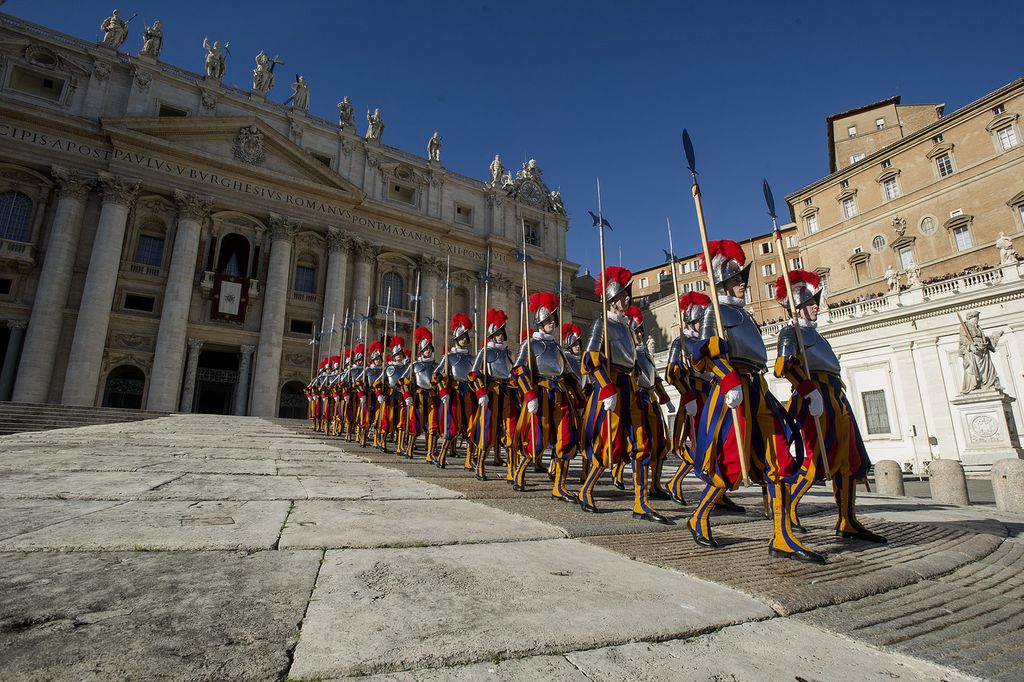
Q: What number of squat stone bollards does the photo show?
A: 3